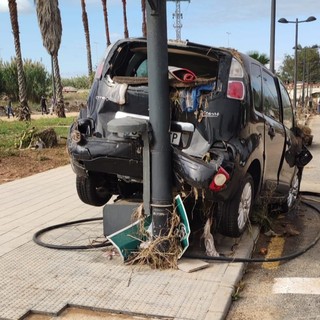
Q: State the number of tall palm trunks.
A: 6